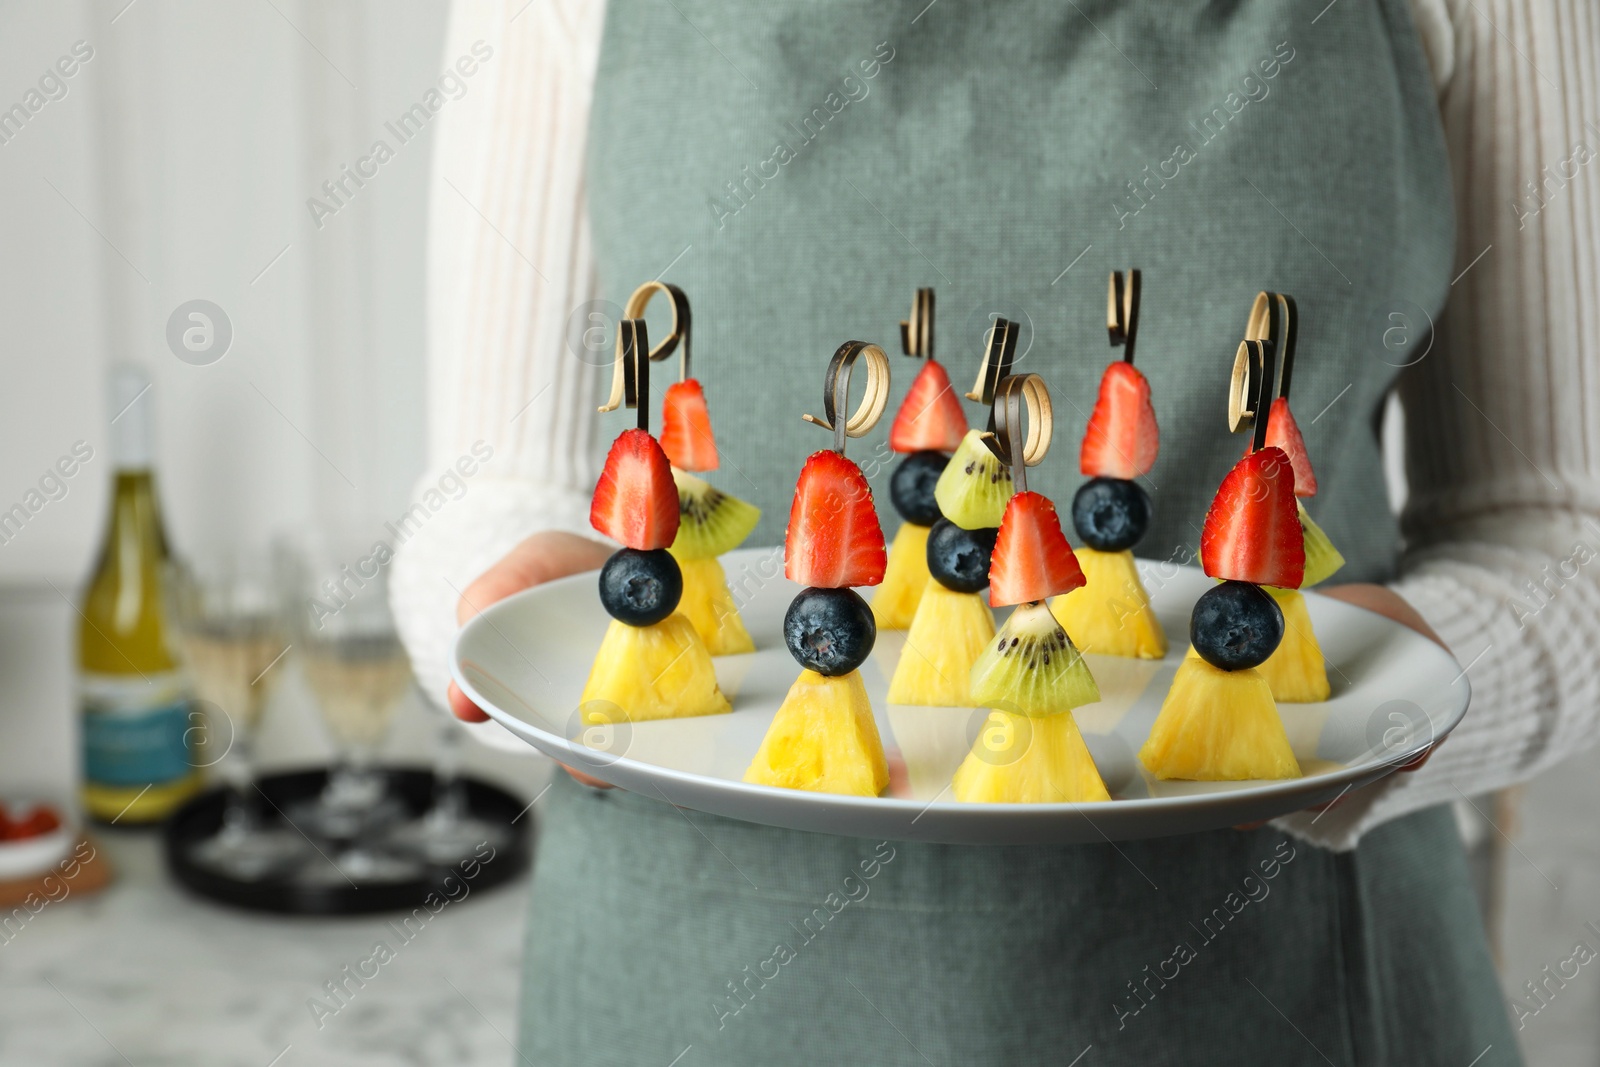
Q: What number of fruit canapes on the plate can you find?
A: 9